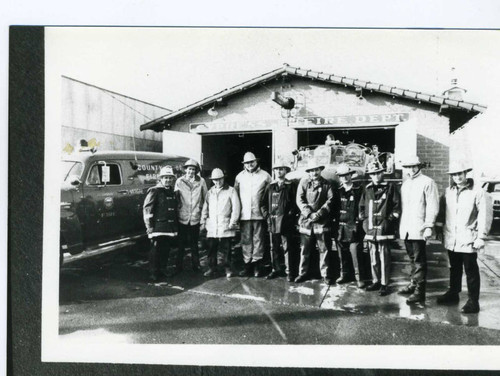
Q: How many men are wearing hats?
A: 10